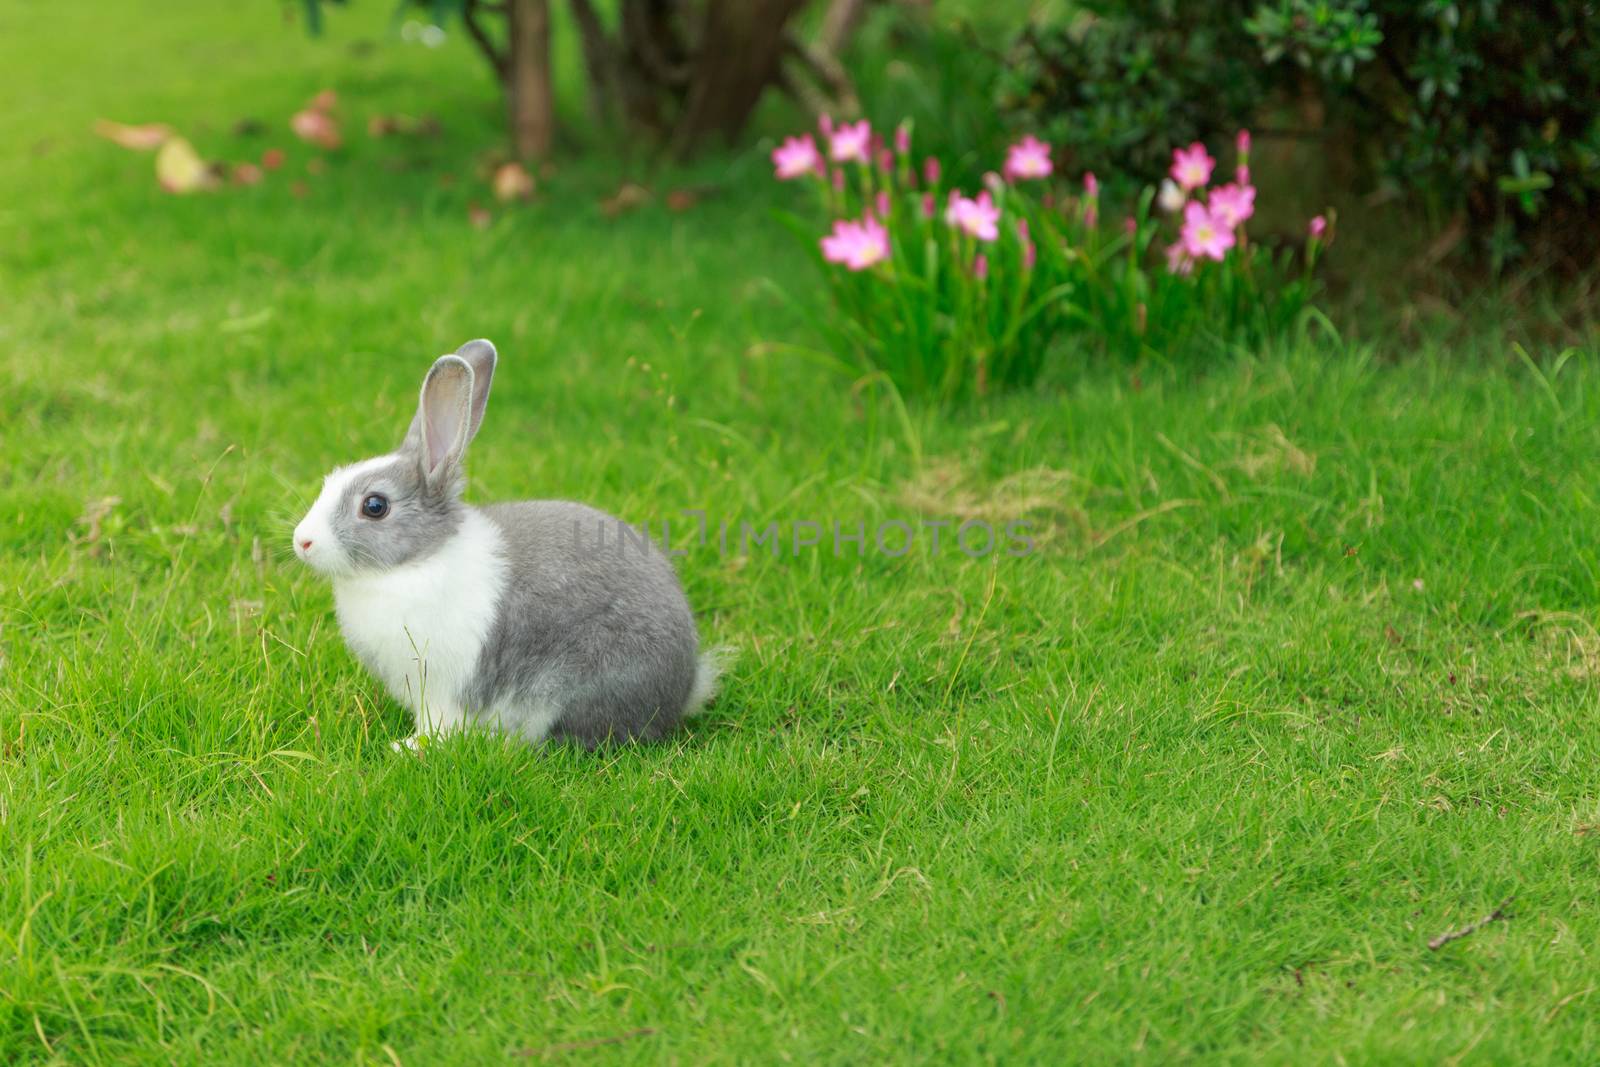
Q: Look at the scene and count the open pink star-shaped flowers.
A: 8